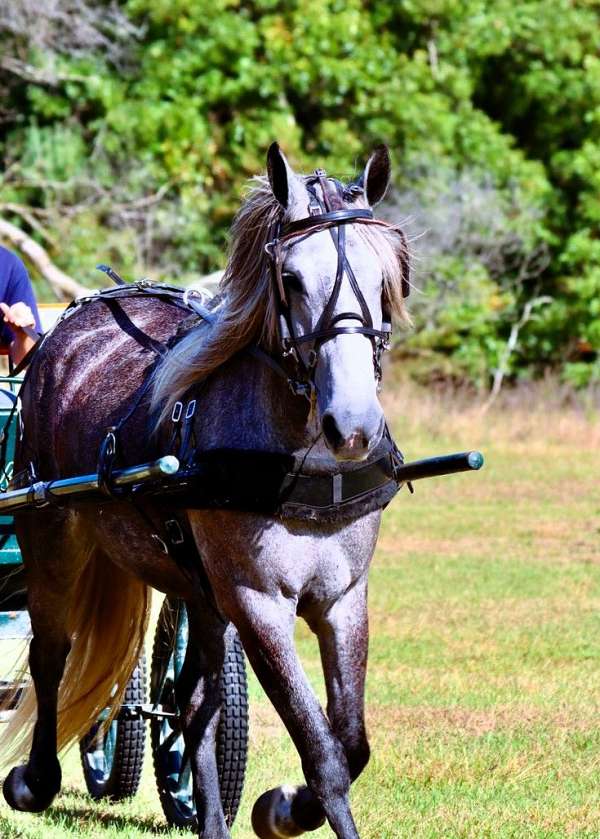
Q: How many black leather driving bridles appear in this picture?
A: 1